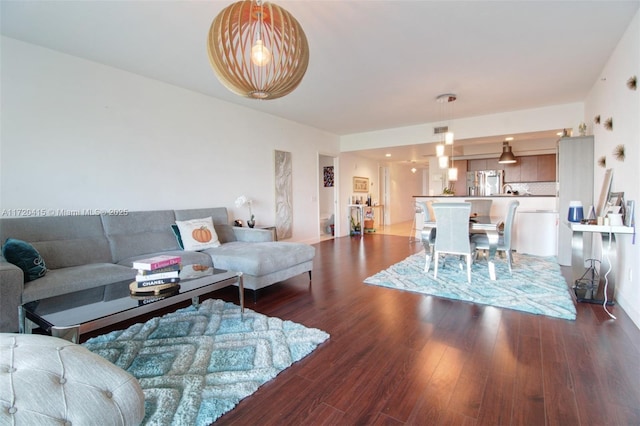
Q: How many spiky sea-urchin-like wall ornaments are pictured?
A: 5